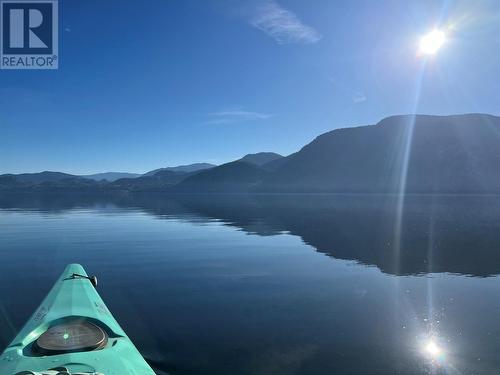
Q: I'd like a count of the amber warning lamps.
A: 0